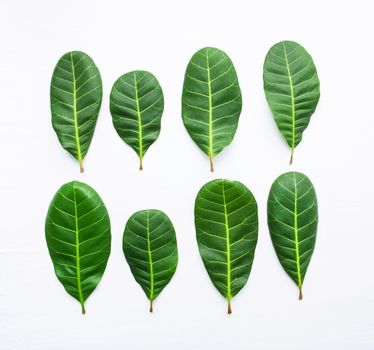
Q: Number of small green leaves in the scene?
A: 2